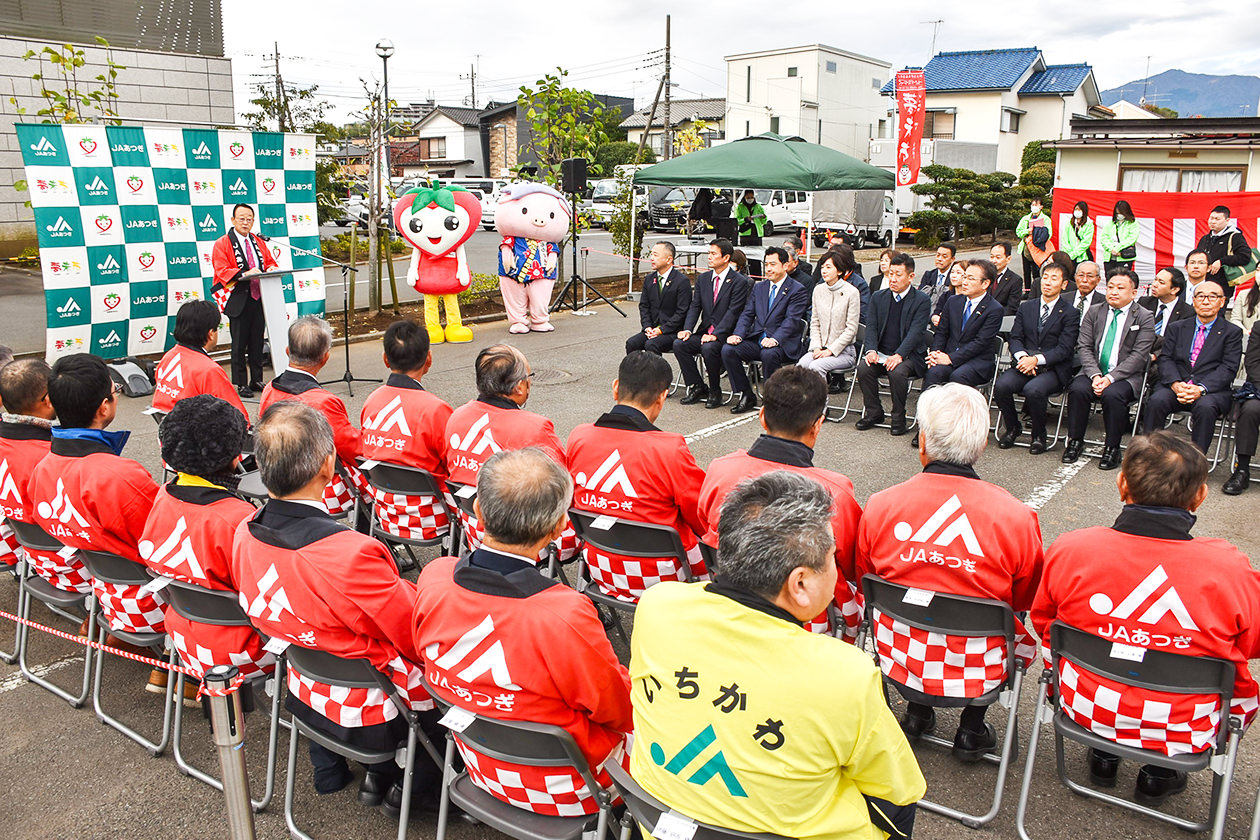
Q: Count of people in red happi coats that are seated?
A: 13